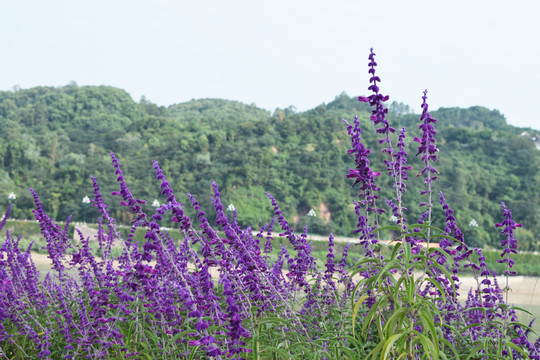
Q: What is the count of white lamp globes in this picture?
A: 7